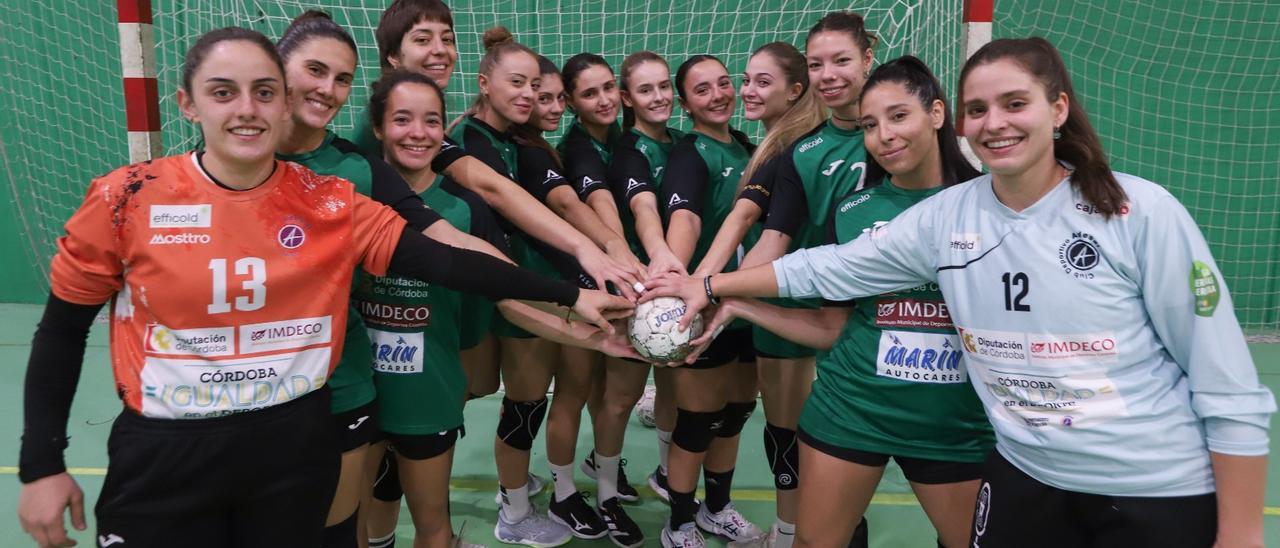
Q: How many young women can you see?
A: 13